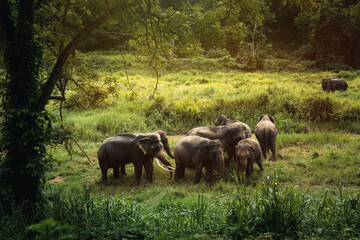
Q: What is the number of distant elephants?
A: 1